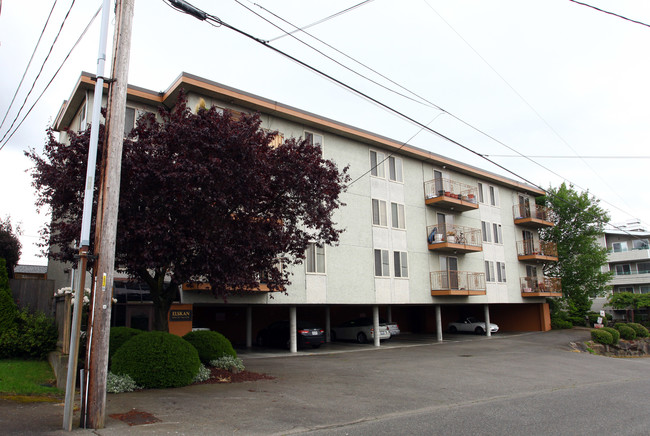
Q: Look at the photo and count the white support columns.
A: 7